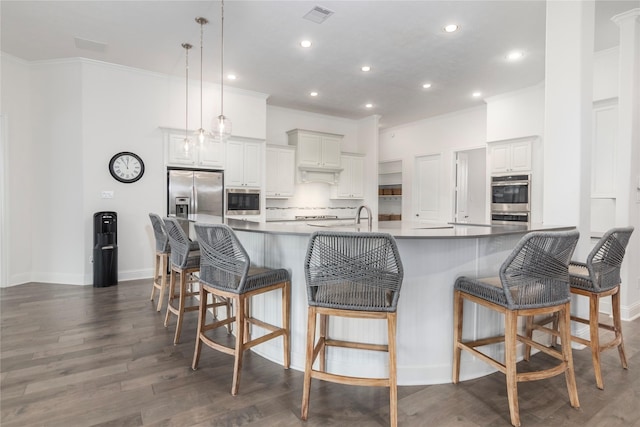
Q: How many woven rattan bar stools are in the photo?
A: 6